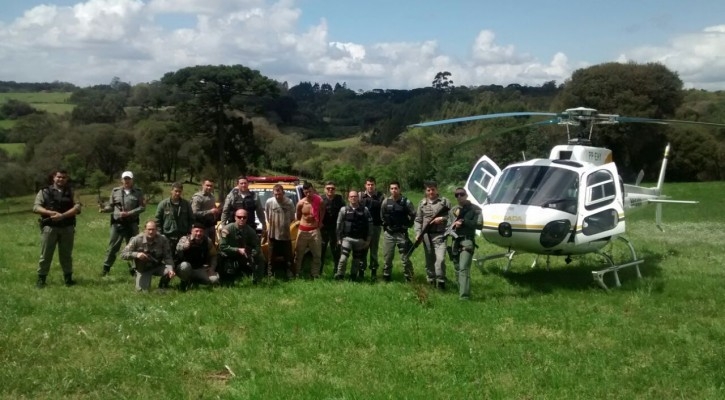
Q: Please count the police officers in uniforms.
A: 14